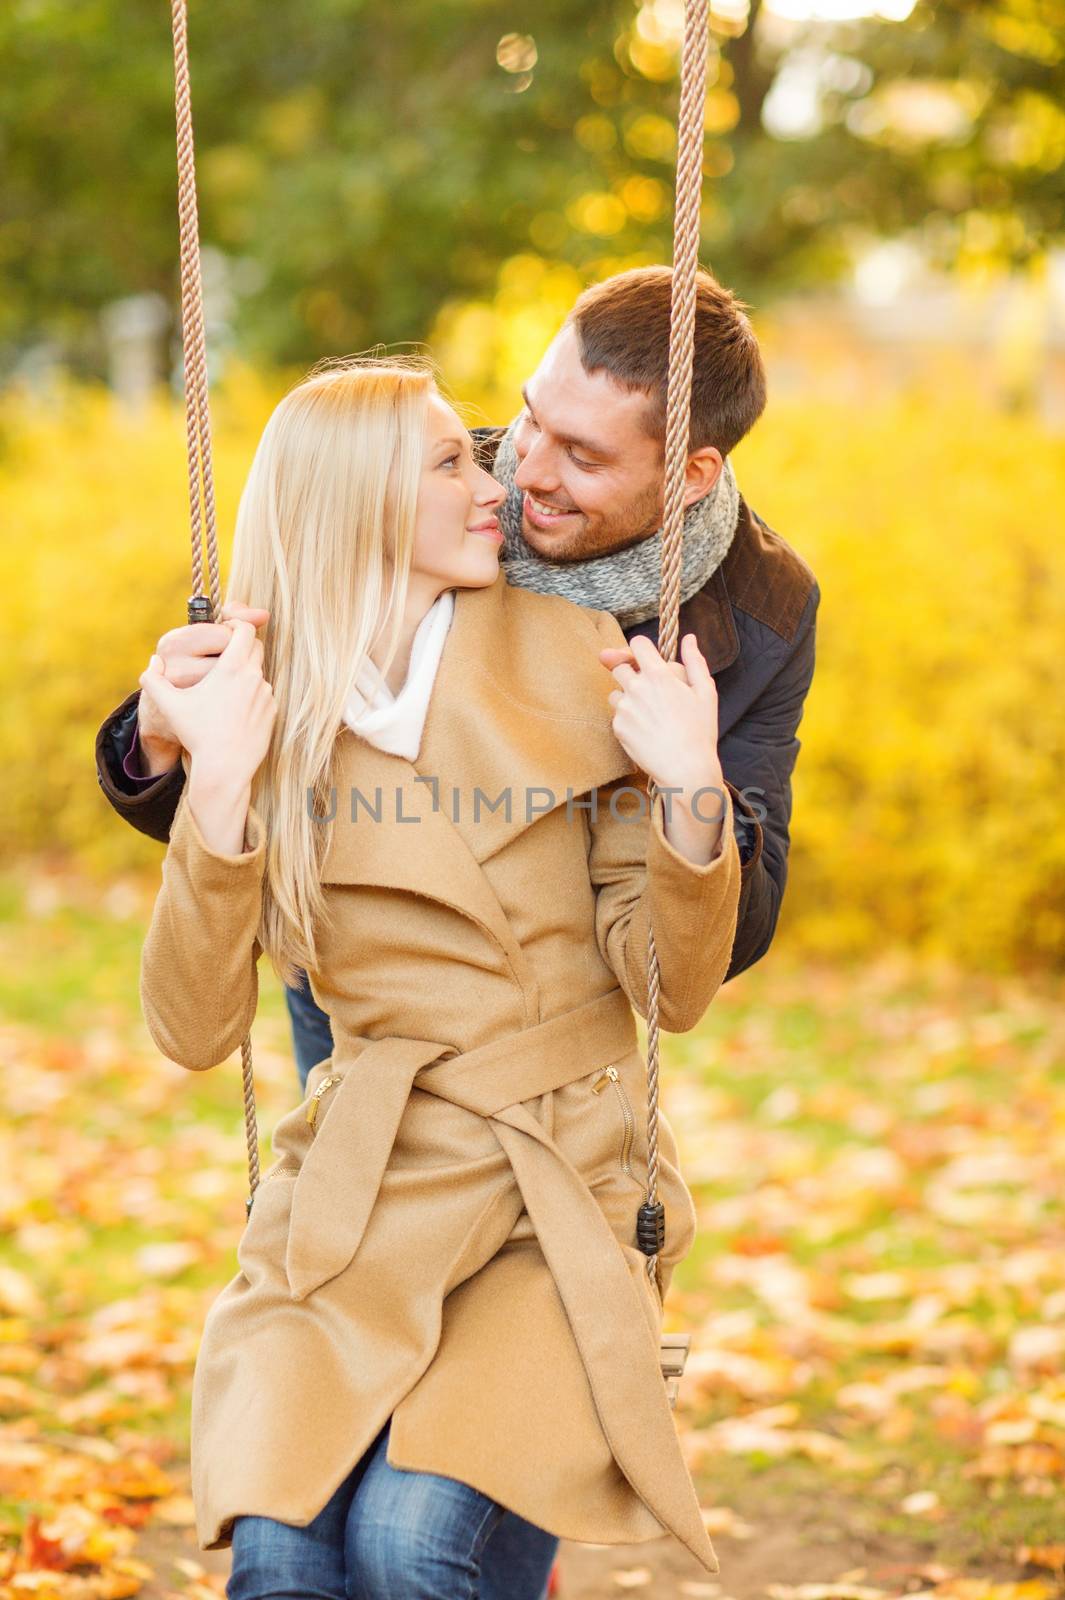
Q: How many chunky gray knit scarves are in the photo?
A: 1